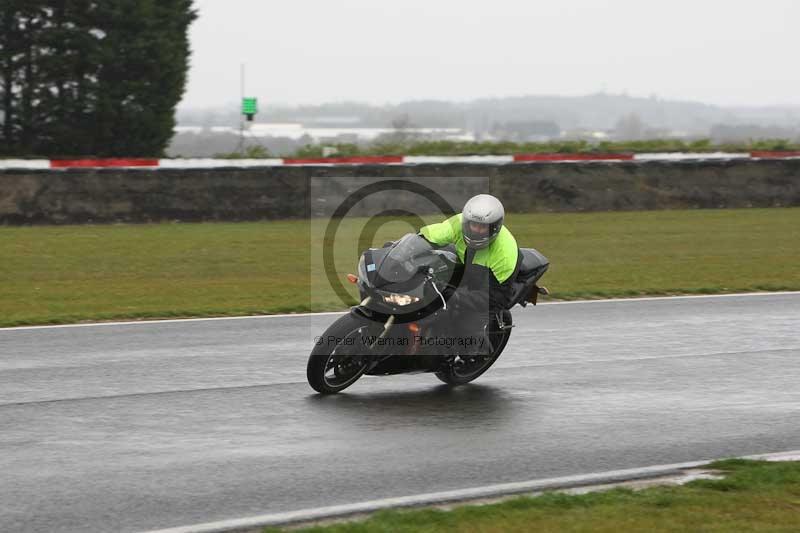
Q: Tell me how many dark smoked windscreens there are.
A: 1